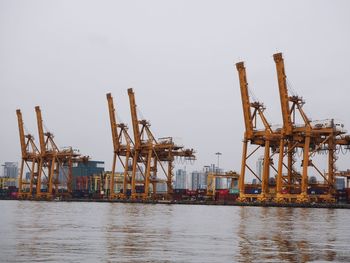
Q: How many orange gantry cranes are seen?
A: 6